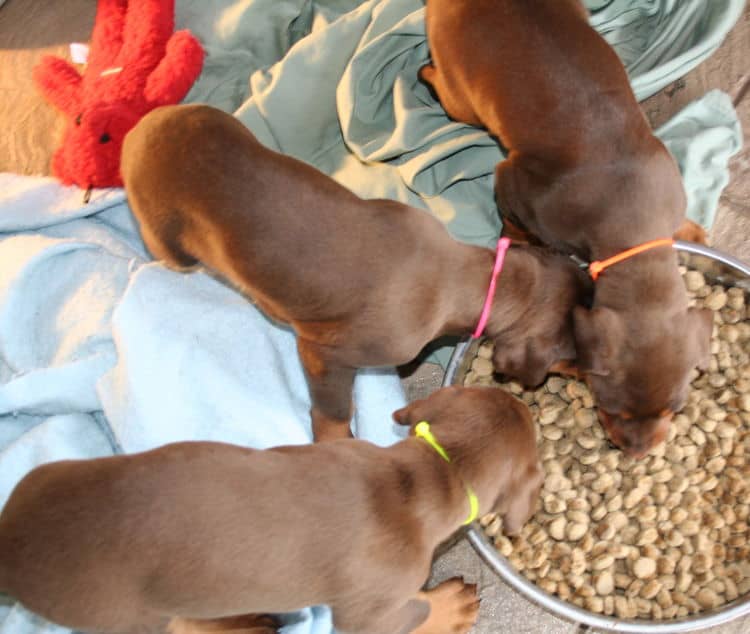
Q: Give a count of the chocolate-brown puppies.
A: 3